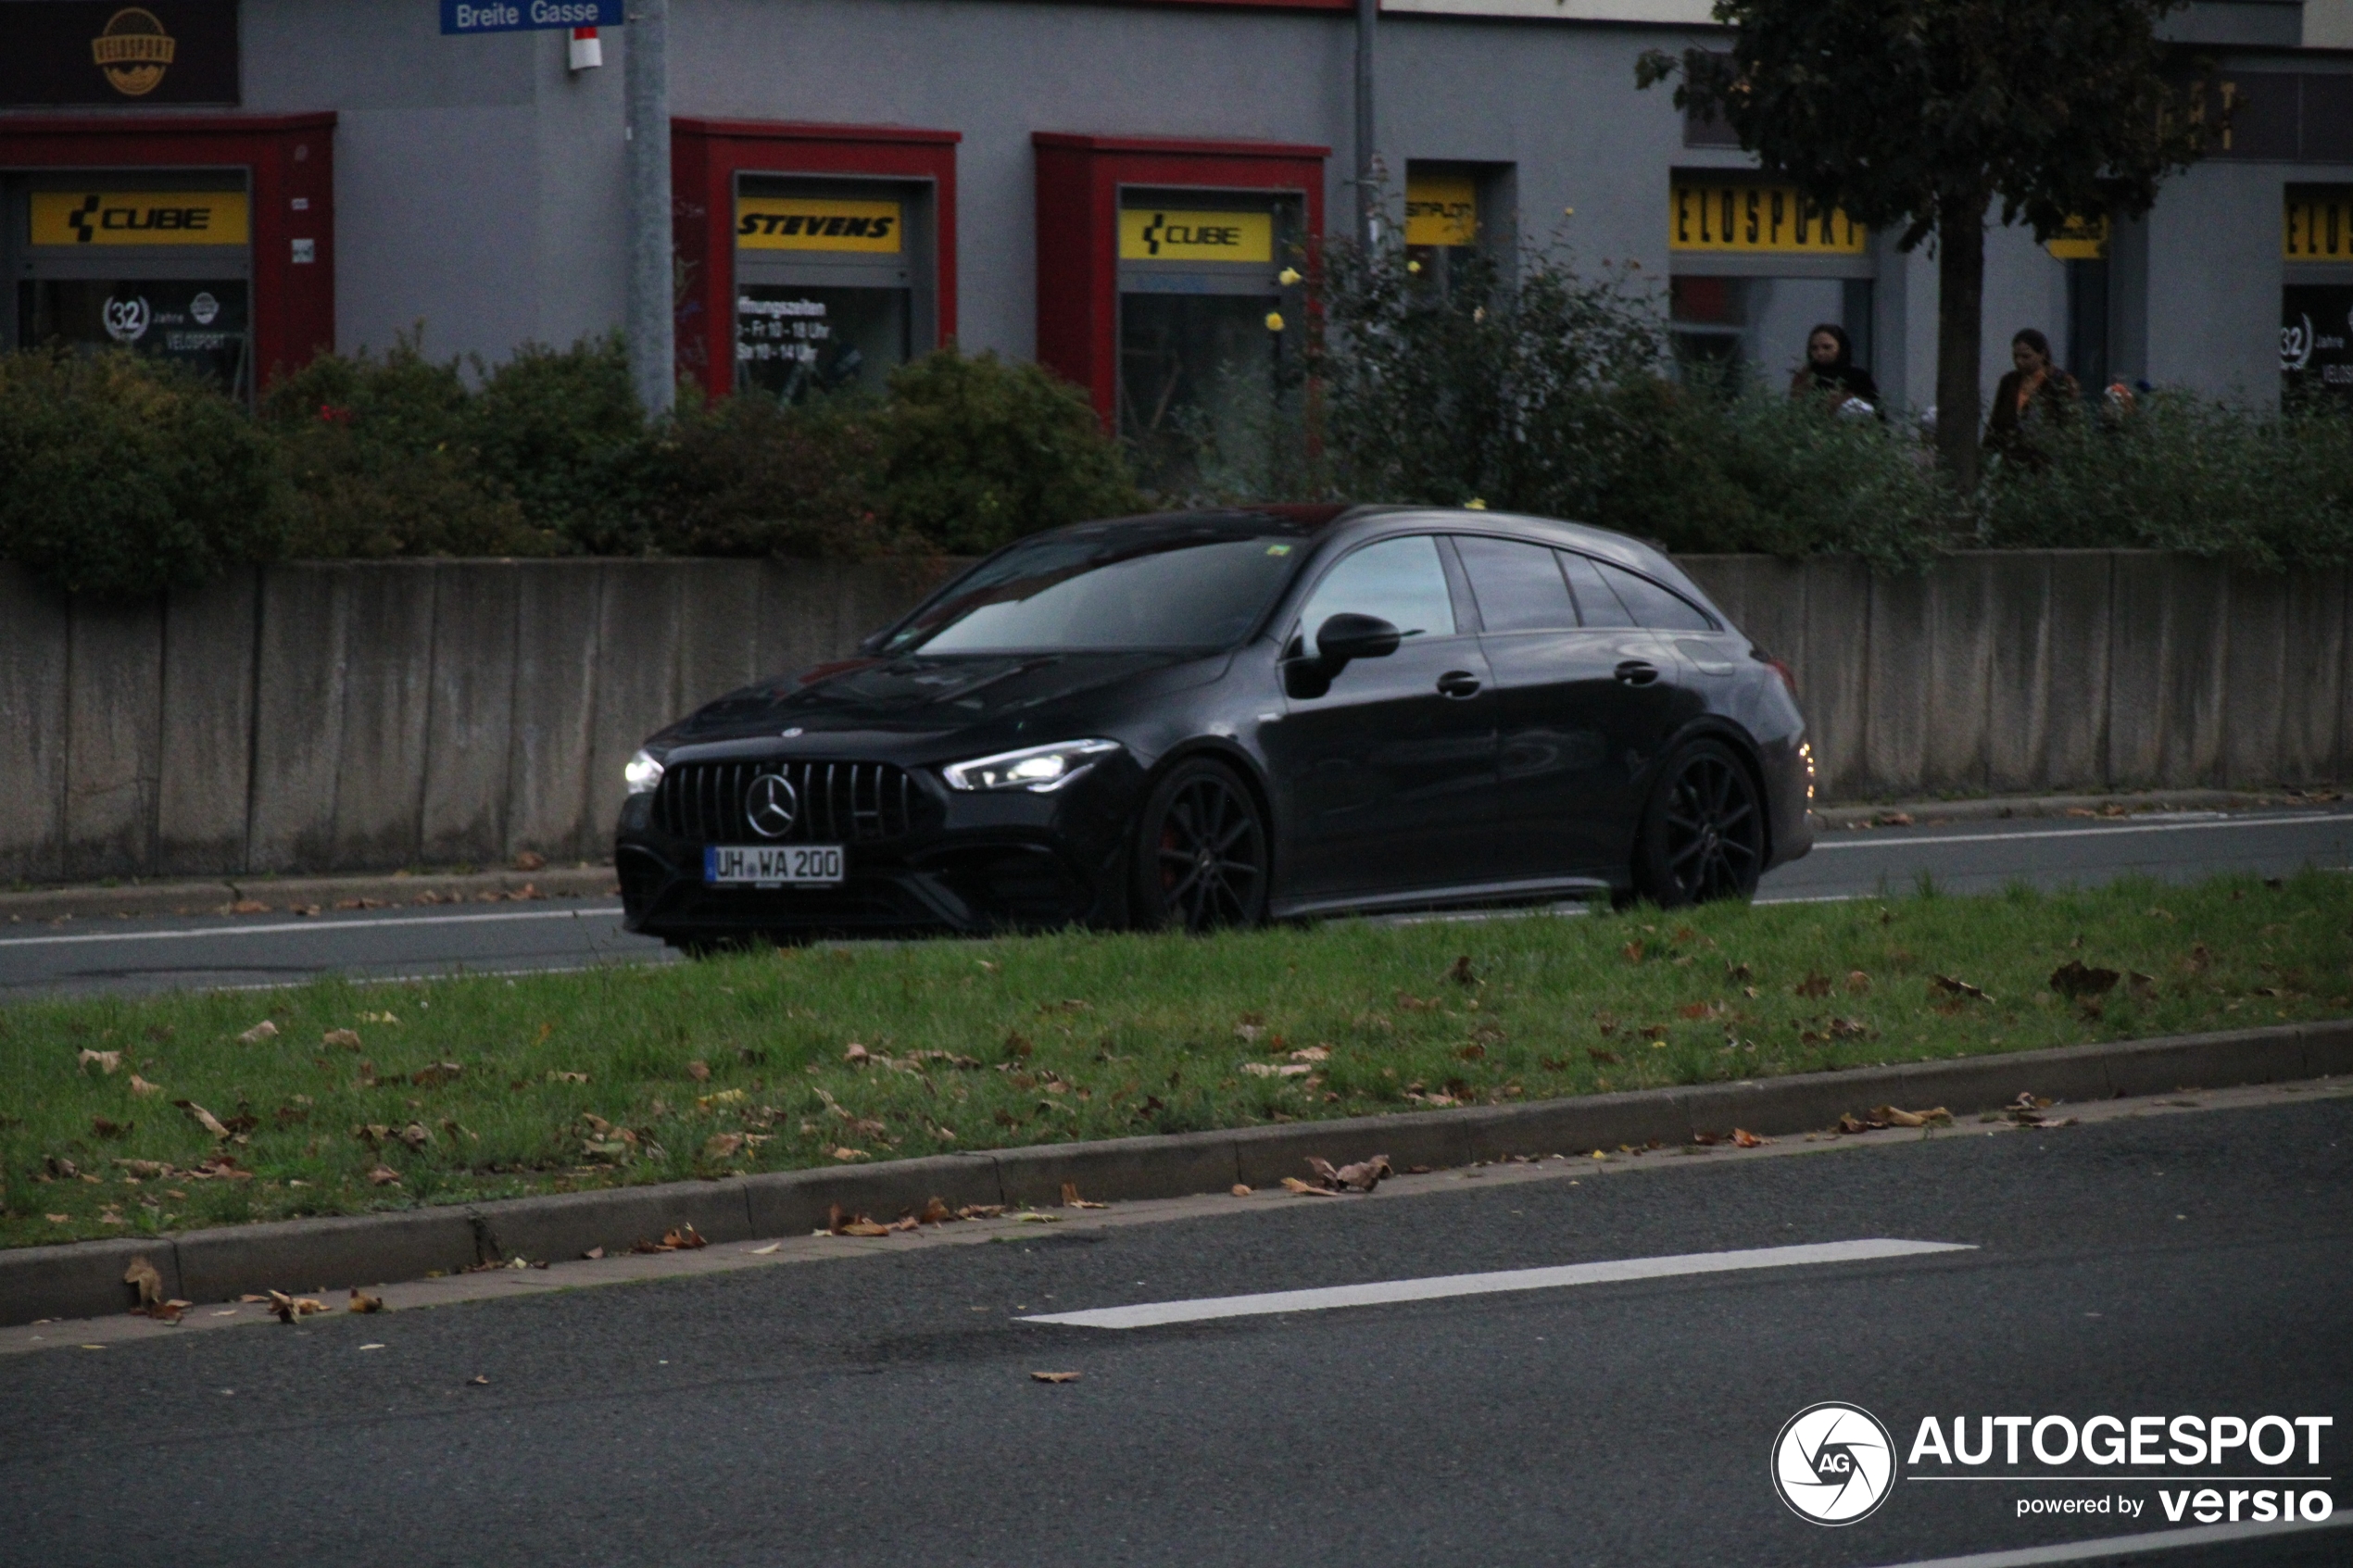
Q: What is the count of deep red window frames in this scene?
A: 3